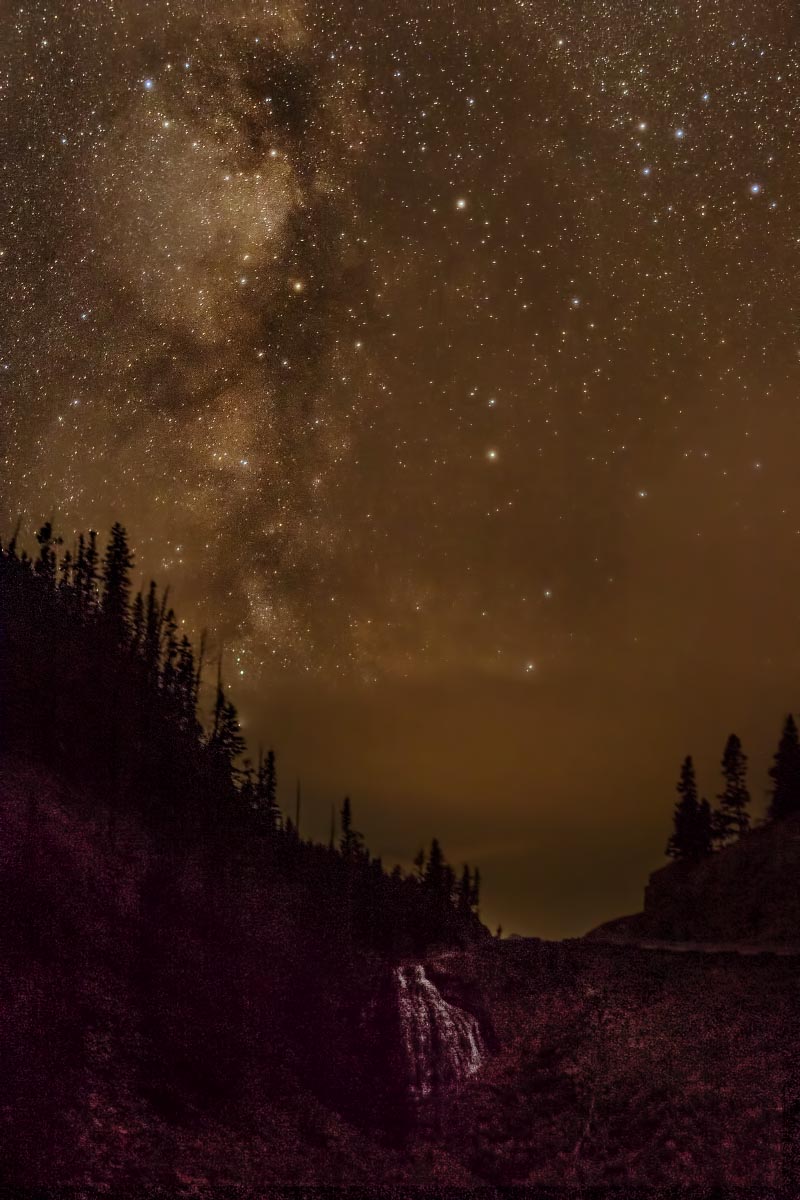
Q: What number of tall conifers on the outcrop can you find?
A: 3